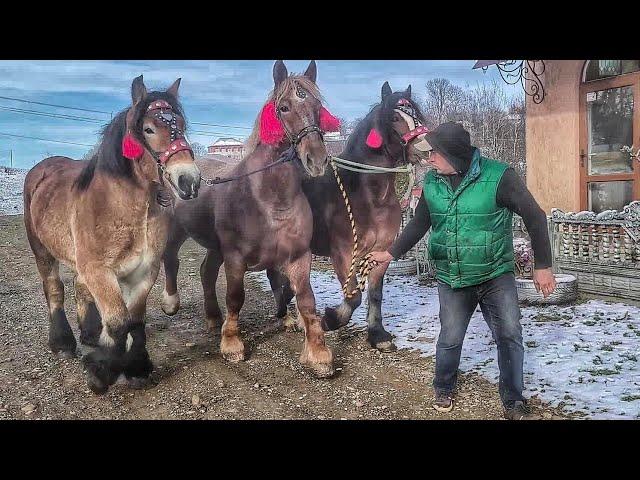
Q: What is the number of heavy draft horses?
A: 3